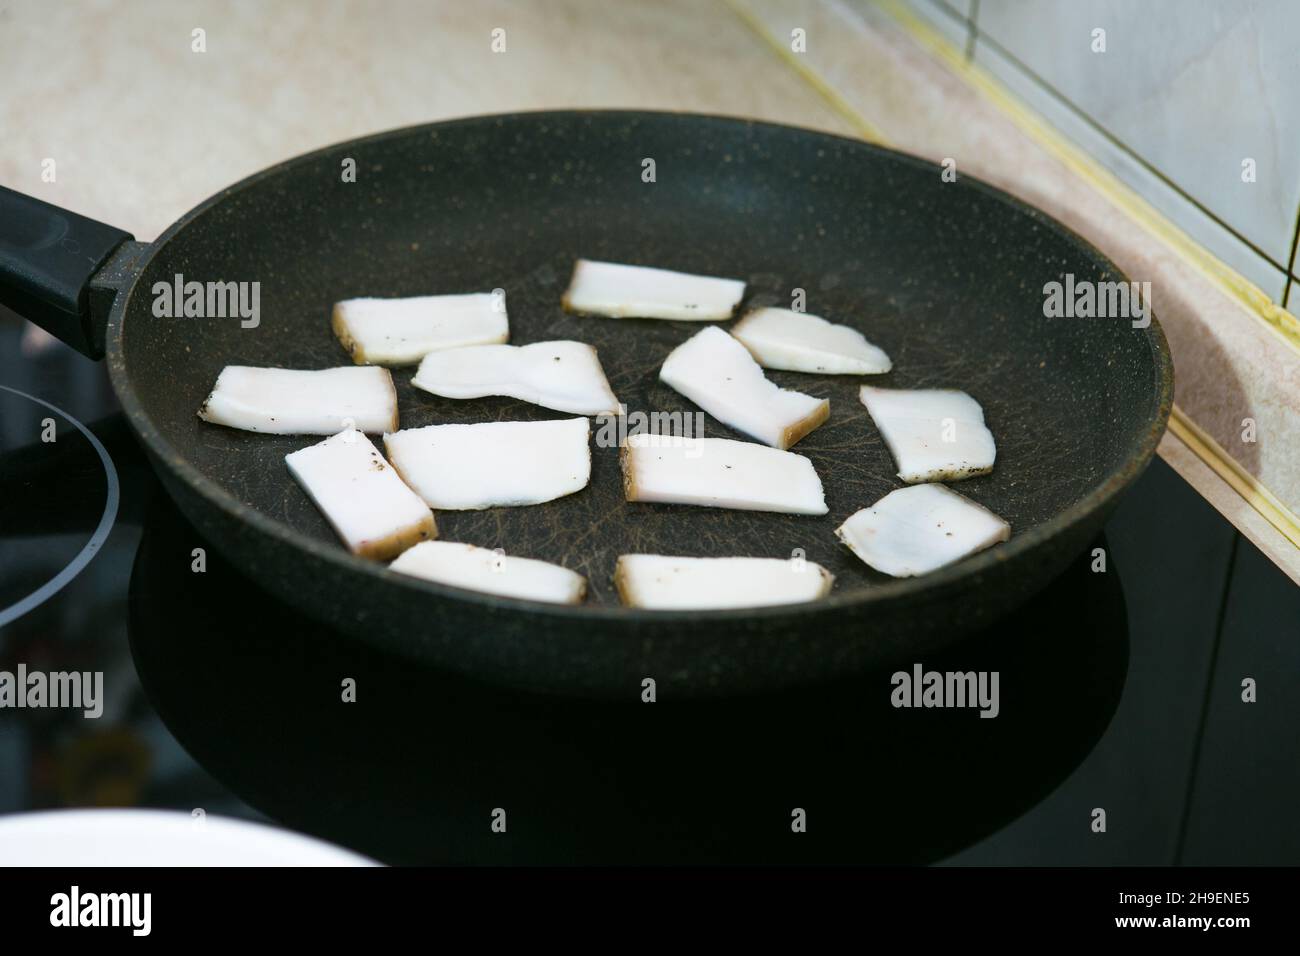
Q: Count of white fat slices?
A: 13